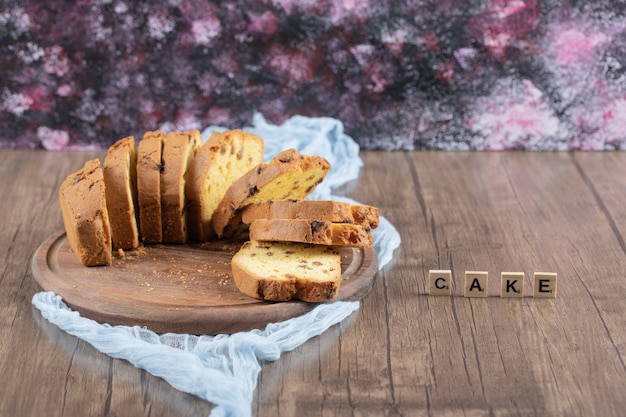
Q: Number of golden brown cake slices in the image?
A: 9